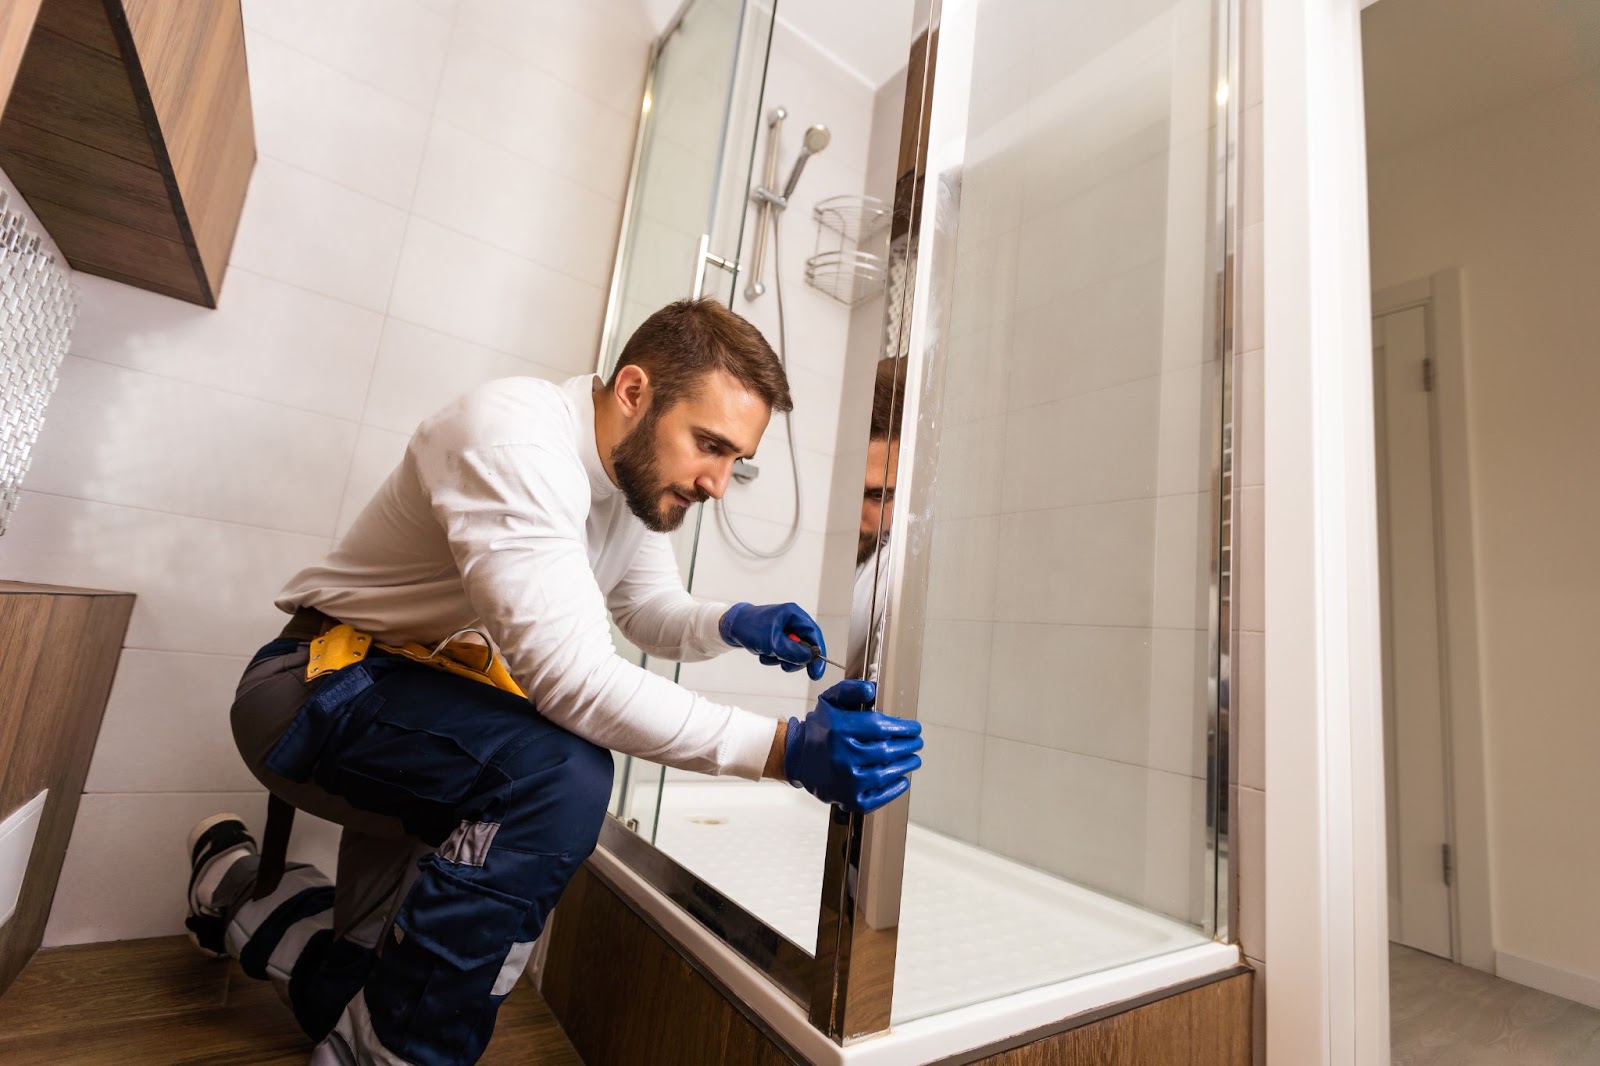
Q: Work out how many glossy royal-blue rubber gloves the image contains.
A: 2